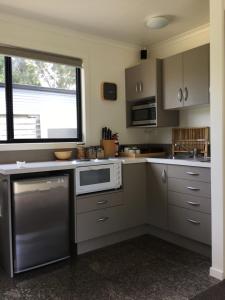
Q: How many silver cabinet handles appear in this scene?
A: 11